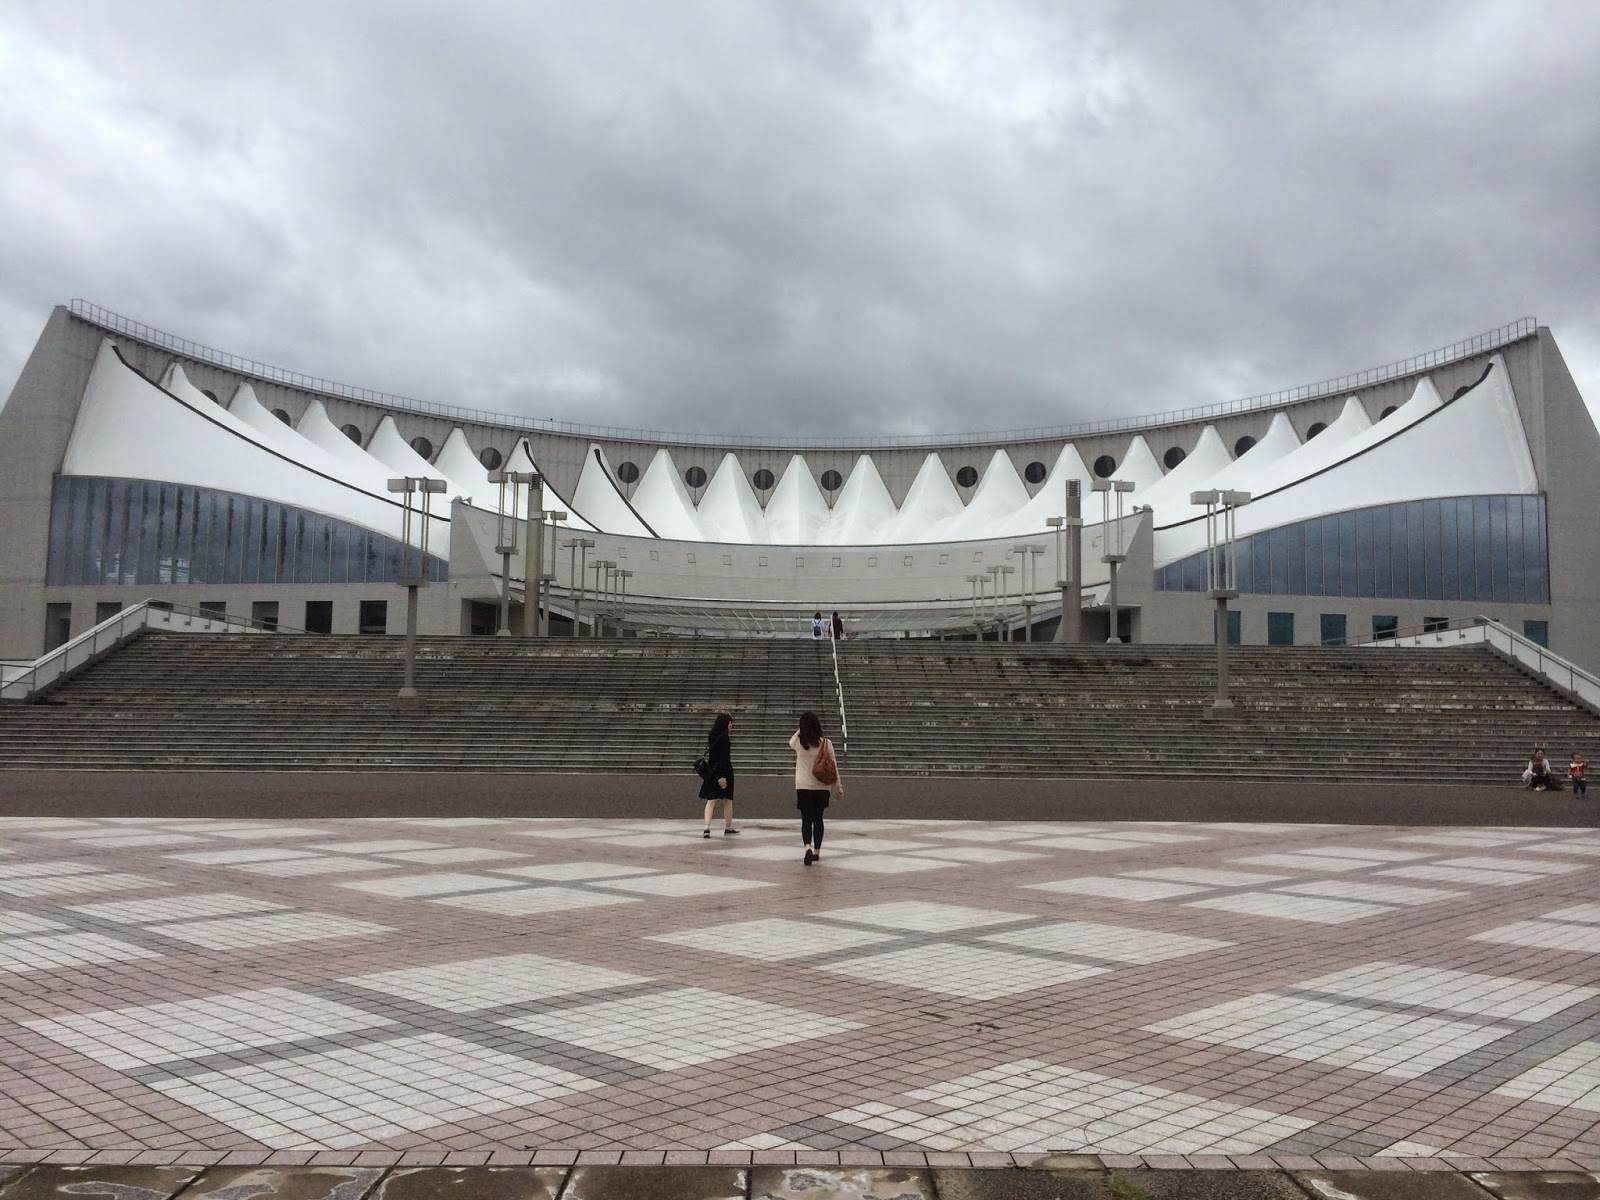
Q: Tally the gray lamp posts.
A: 12